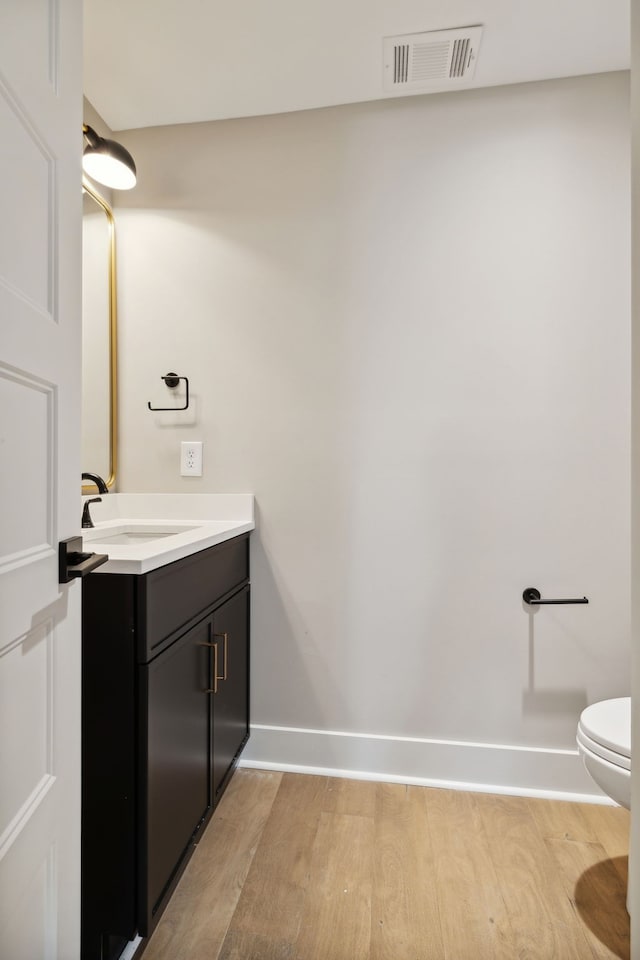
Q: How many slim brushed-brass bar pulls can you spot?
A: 2